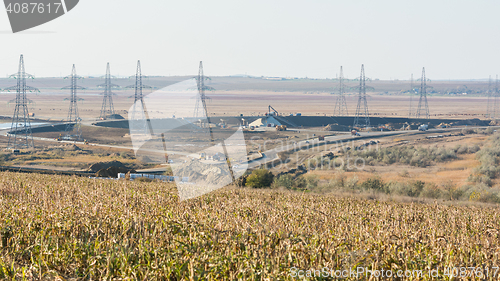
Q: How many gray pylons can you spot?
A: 11